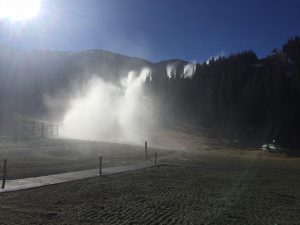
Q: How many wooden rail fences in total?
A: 1